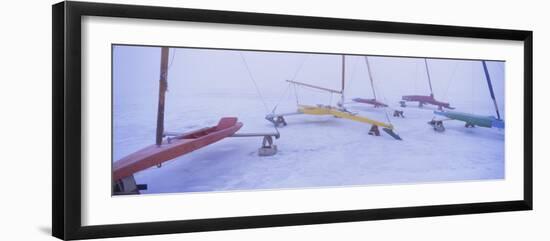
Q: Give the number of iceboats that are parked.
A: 5